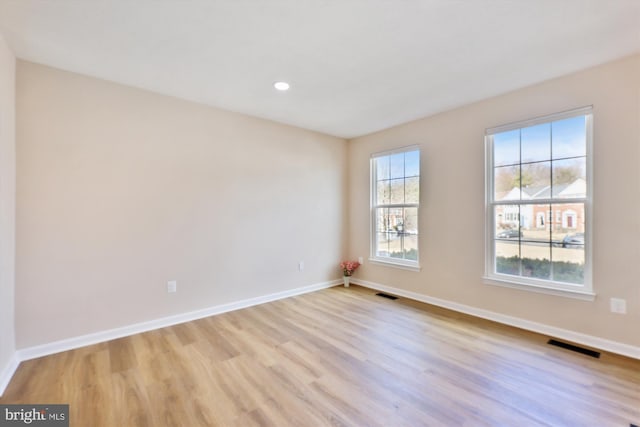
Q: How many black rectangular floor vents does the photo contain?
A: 2